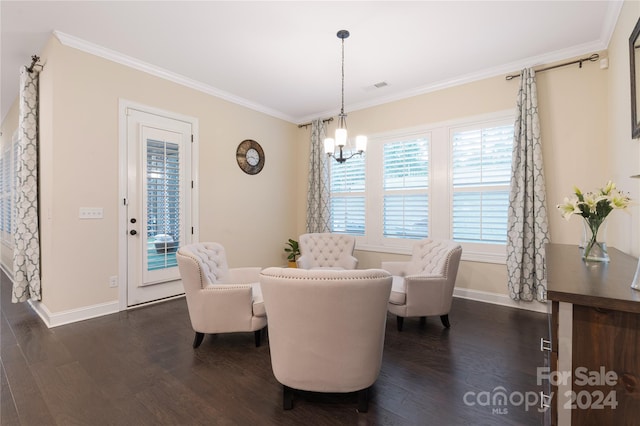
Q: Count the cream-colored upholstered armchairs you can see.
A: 4